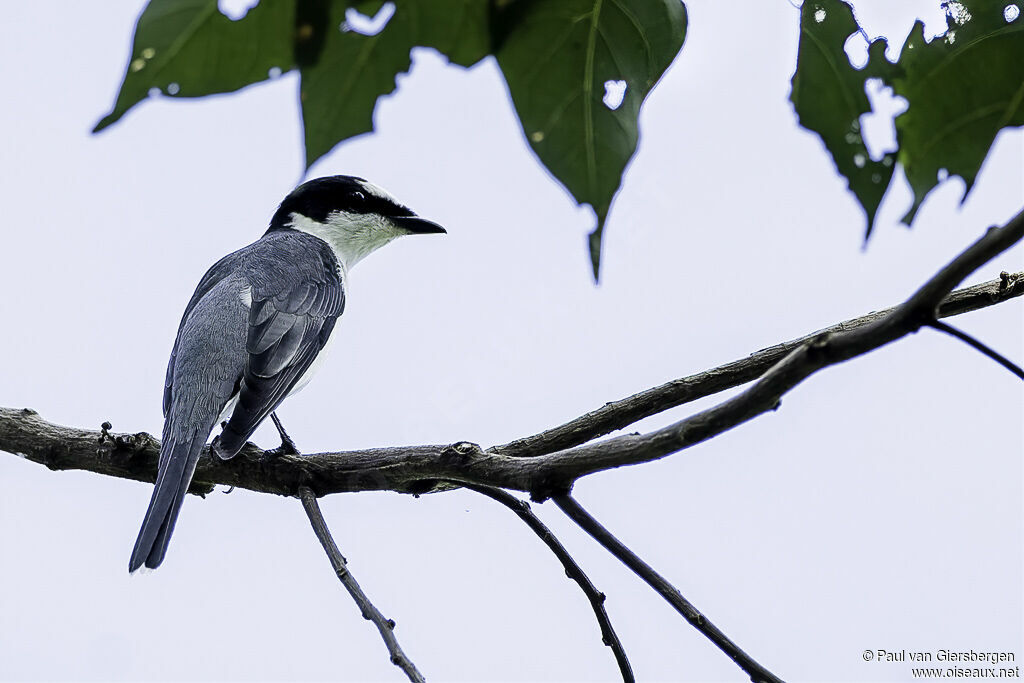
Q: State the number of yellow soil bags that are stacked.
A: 0